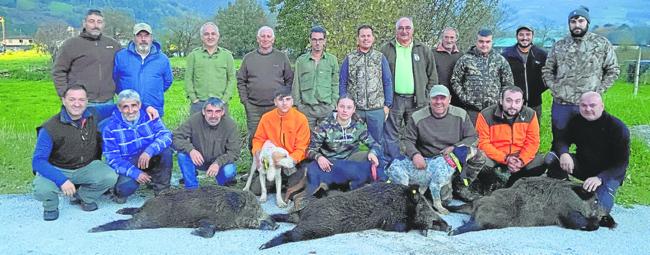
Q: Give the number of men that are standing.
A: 11